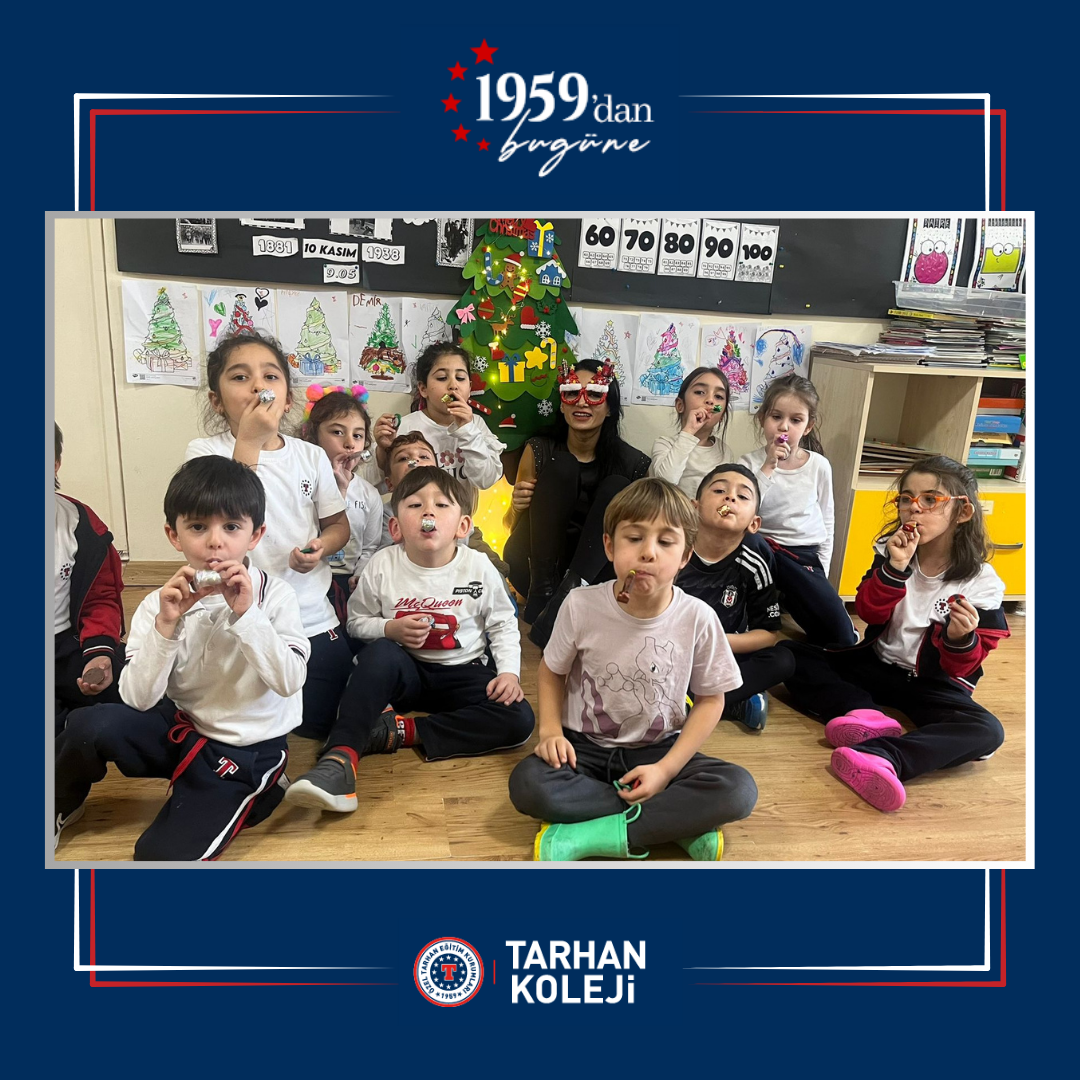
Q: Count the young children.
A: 12